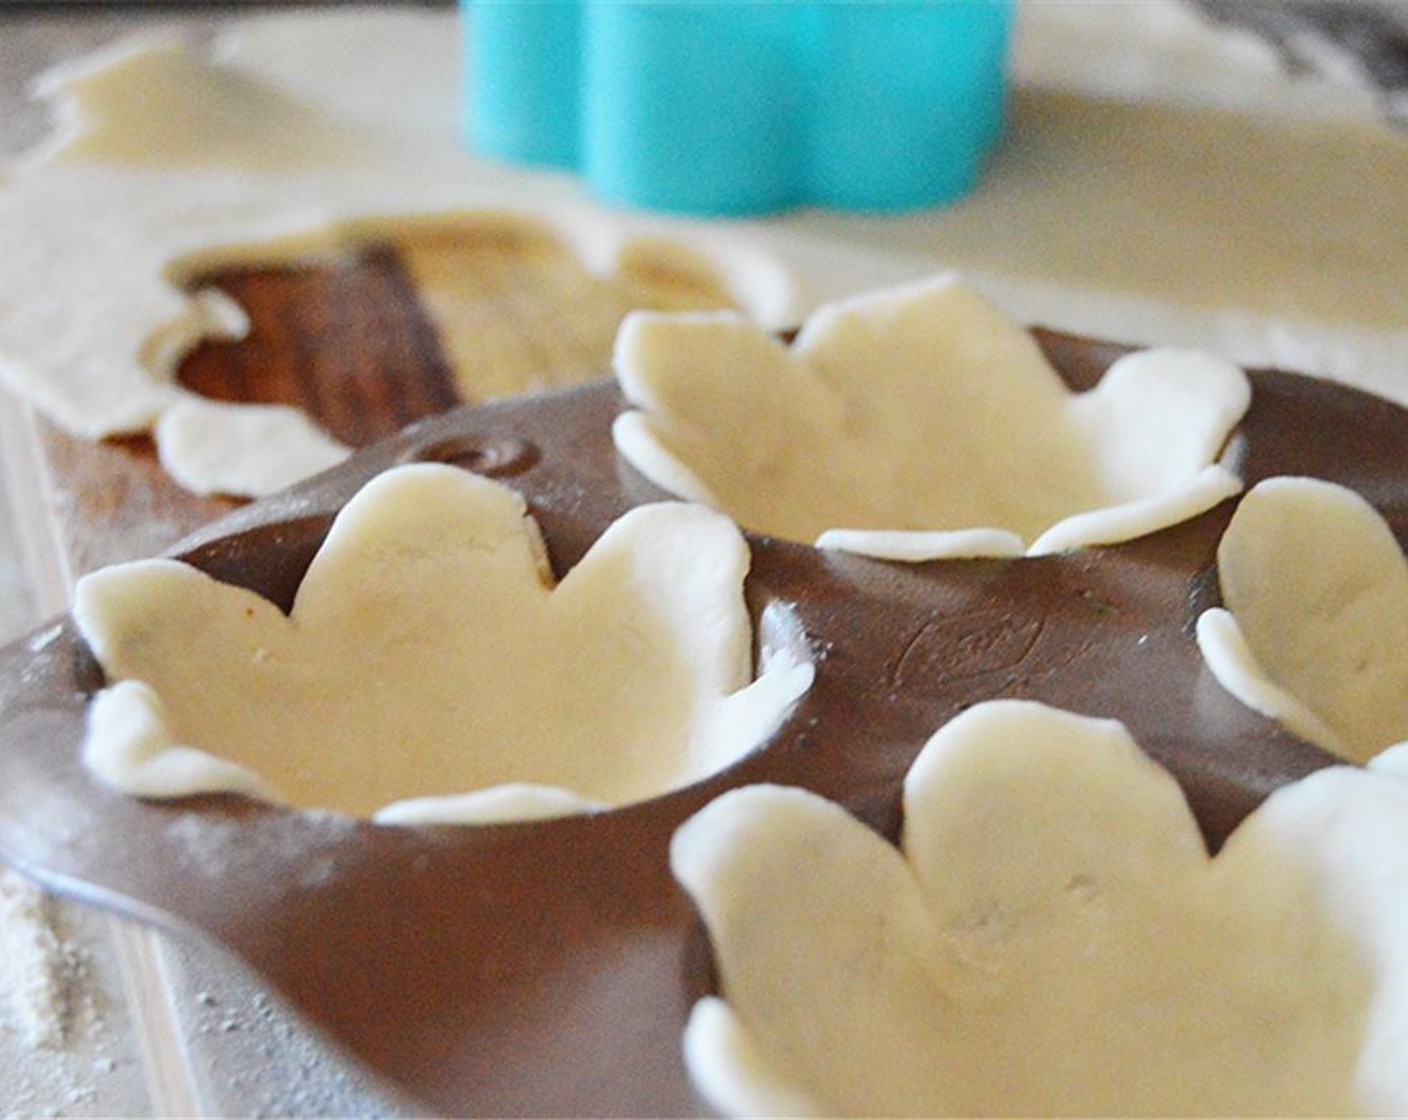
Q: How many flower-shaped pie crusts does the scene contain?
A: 4